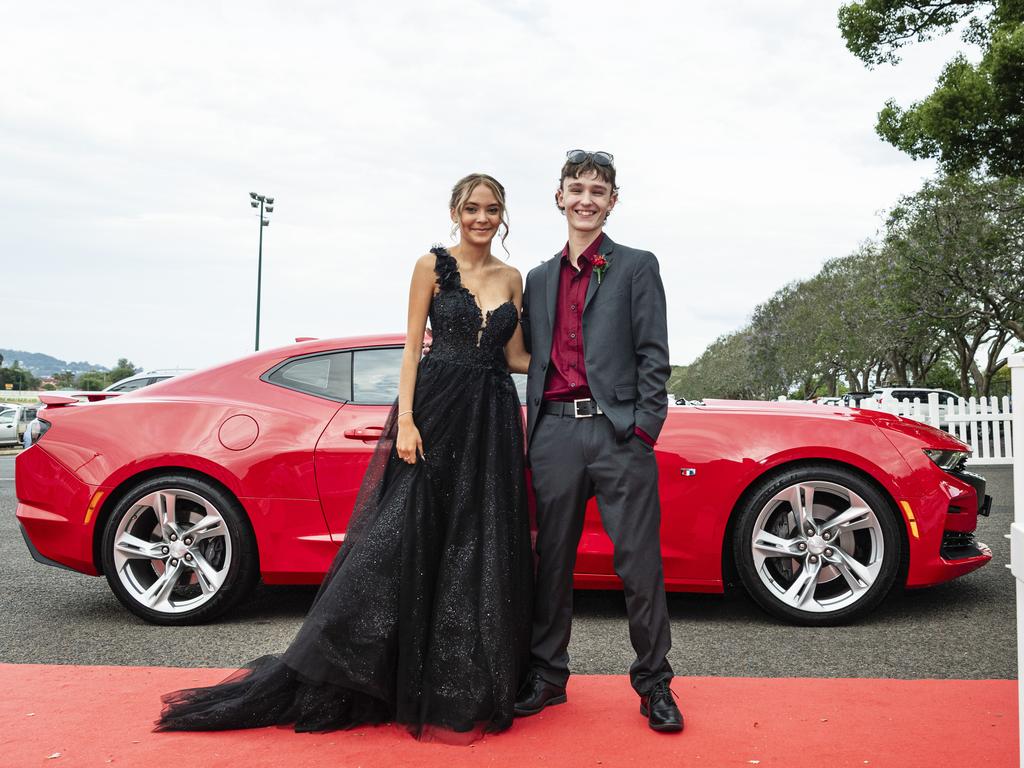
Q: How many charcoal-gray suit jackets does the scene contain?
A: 1